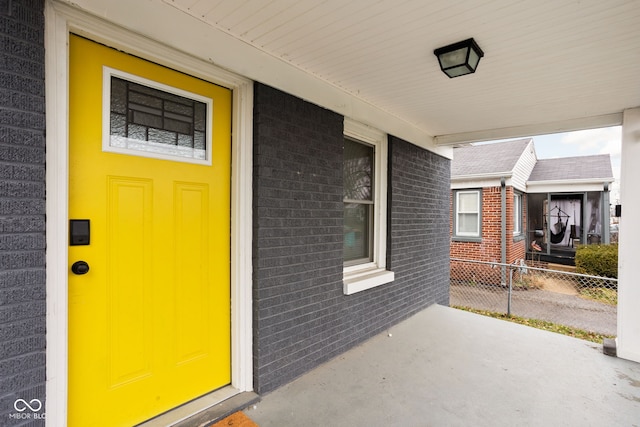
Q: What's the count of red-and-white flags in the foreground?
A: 0